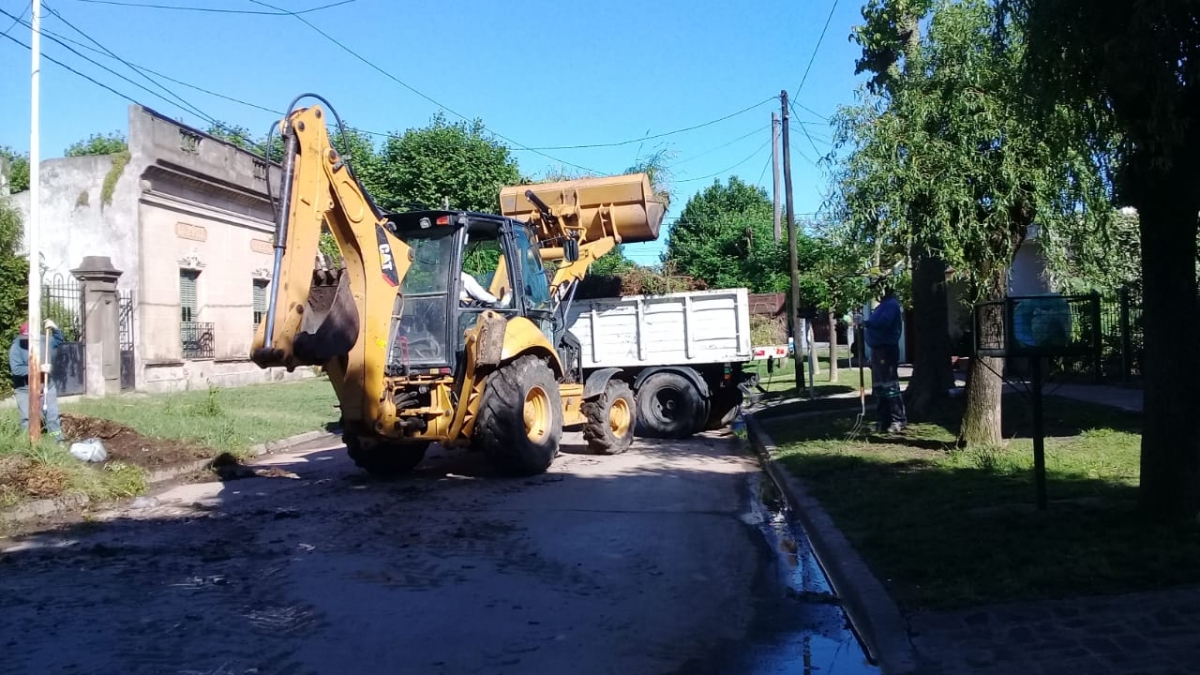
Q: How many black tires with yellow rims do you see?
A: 2